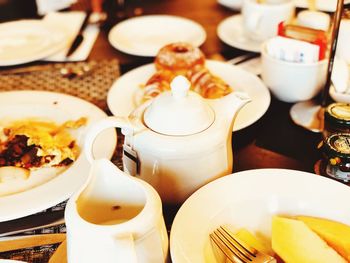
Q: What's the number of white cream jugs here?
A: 1